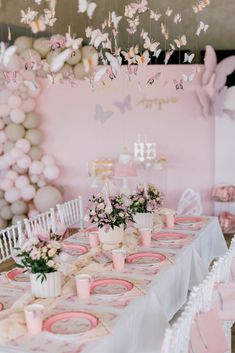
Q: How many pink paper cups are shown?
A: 6